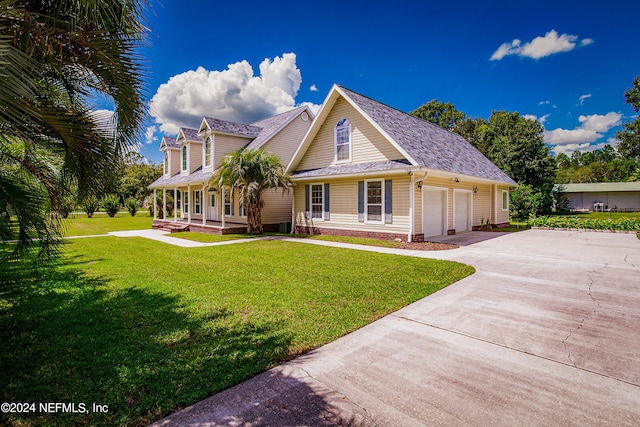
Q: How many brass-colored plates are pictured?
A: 0